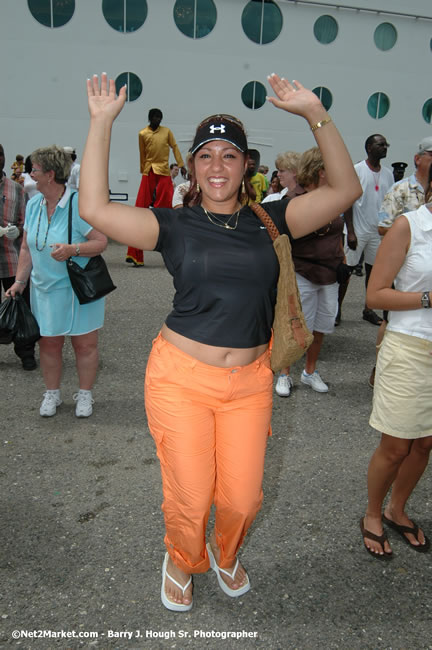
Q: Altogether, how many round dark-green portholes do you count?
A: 11